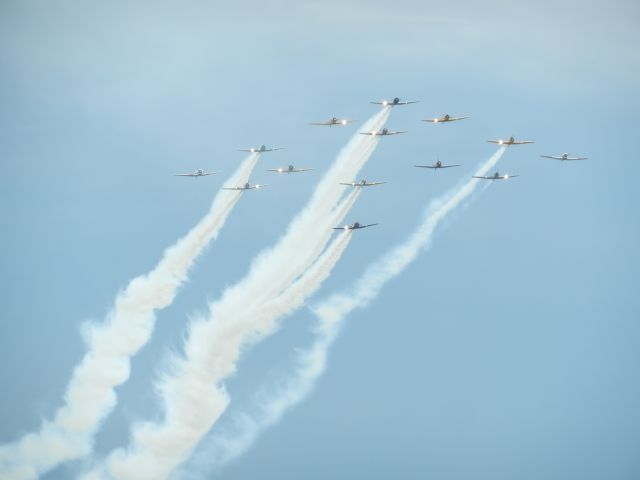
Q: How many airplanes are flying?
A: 14